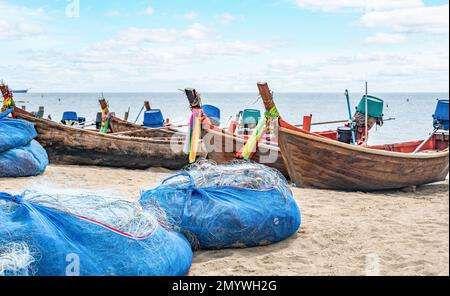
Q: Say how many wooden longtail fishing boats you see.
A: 4